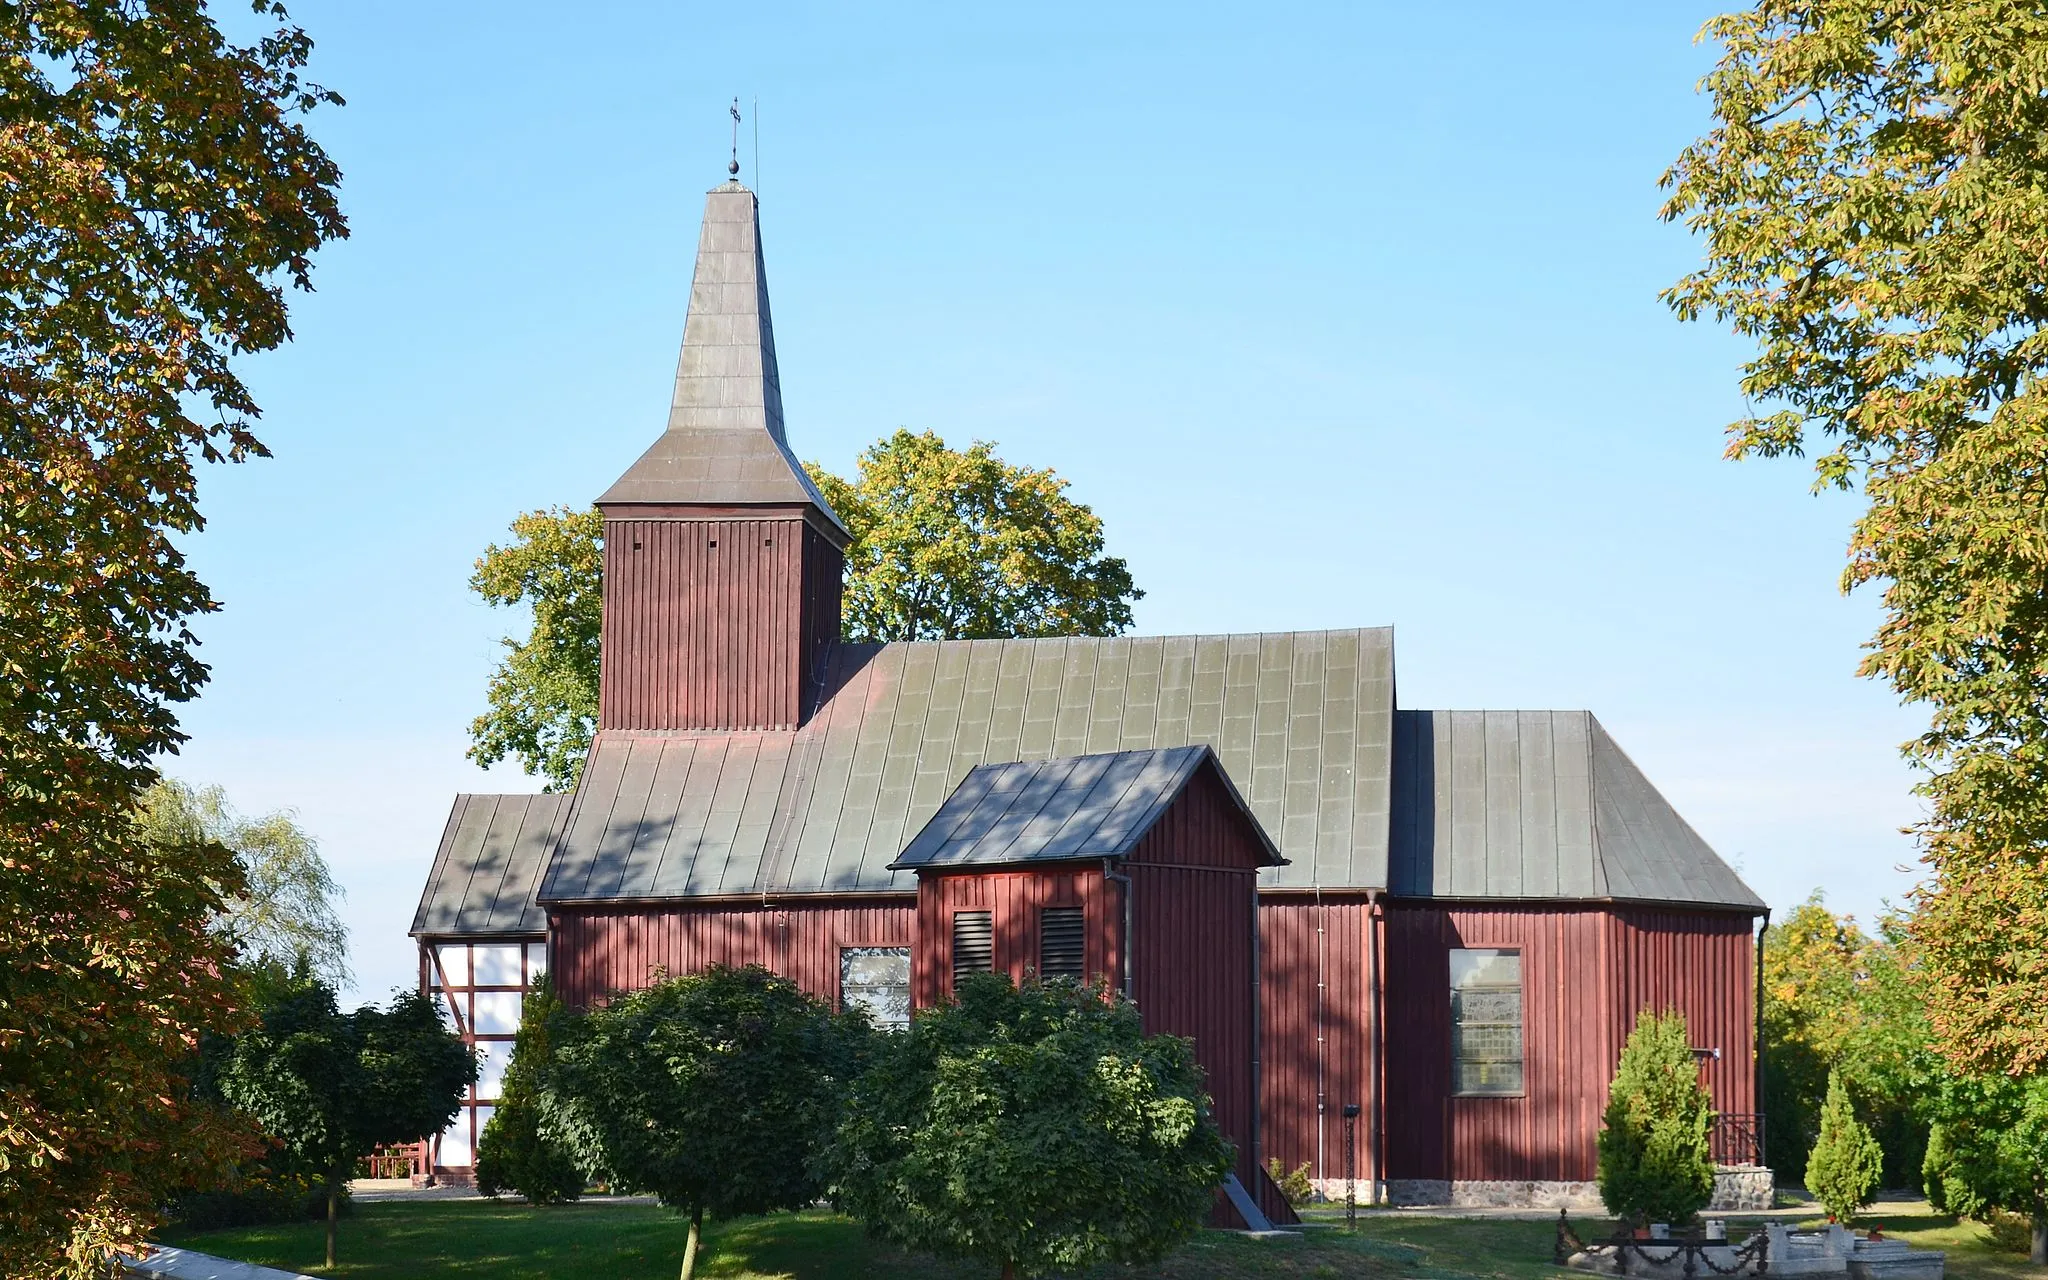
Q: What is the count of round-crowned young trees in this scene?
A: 3